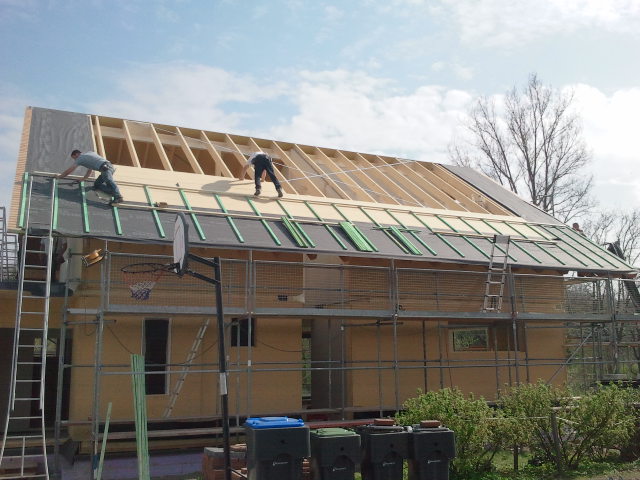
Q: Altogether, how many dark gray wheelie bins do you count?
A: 4